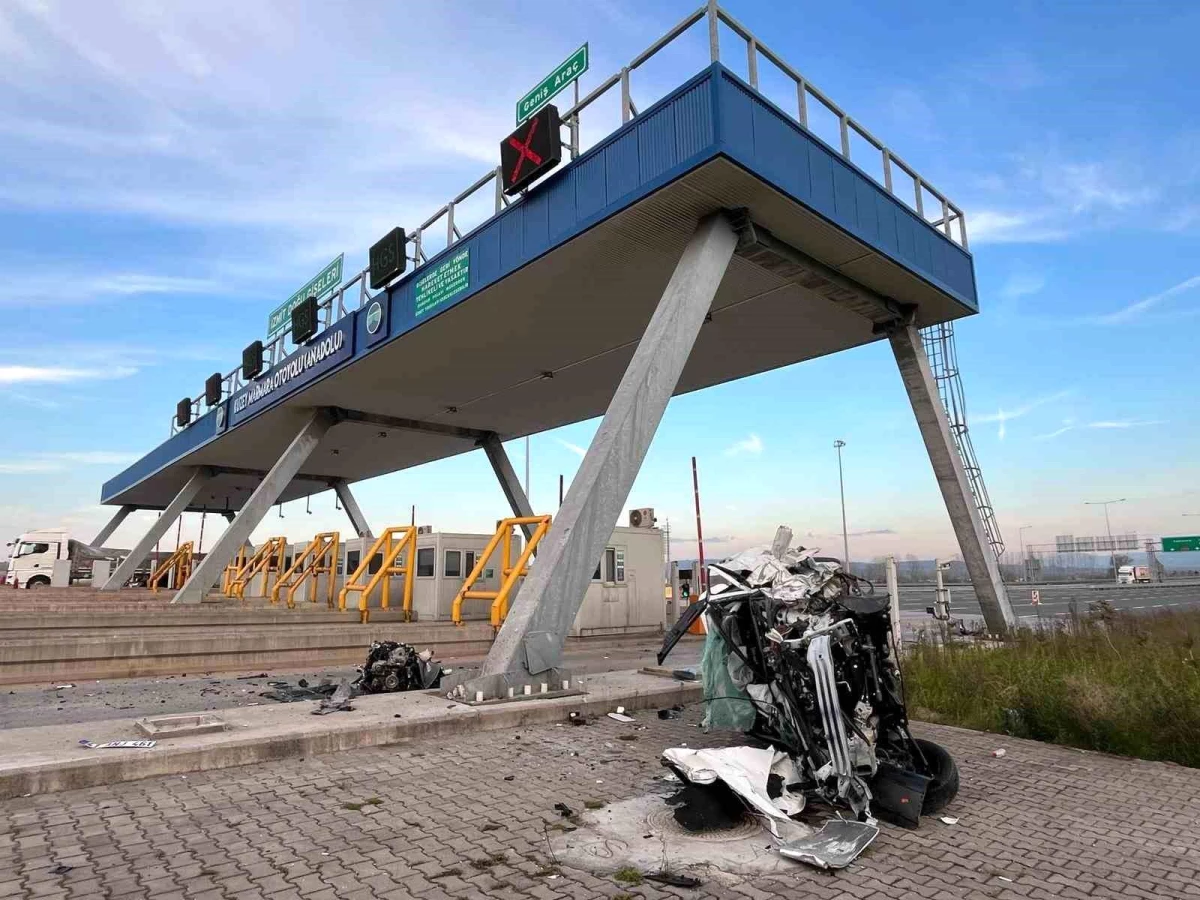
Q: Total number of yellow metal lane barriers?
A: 6